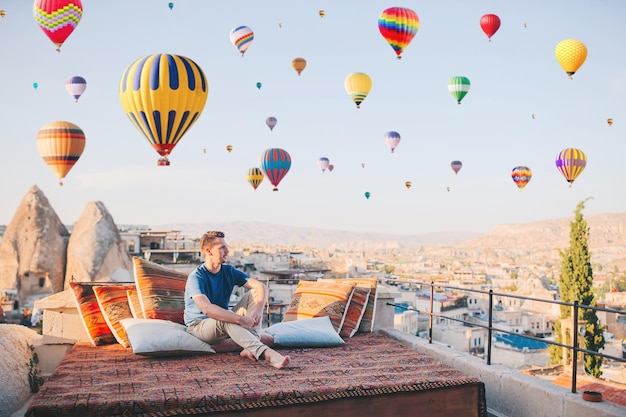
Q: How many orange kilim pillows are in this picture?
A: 7